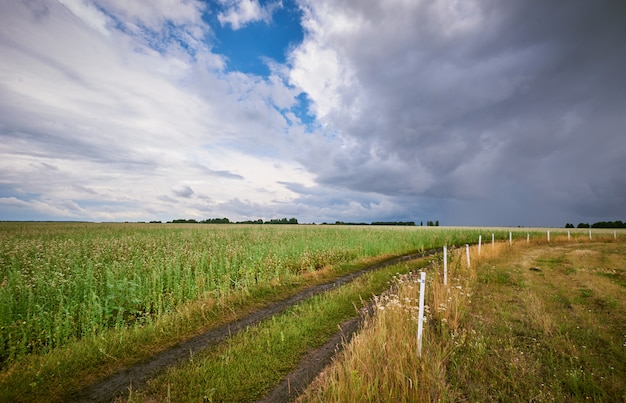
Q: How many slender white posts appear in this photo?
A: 11